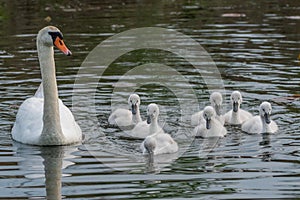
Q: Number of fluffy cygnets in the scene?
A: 7